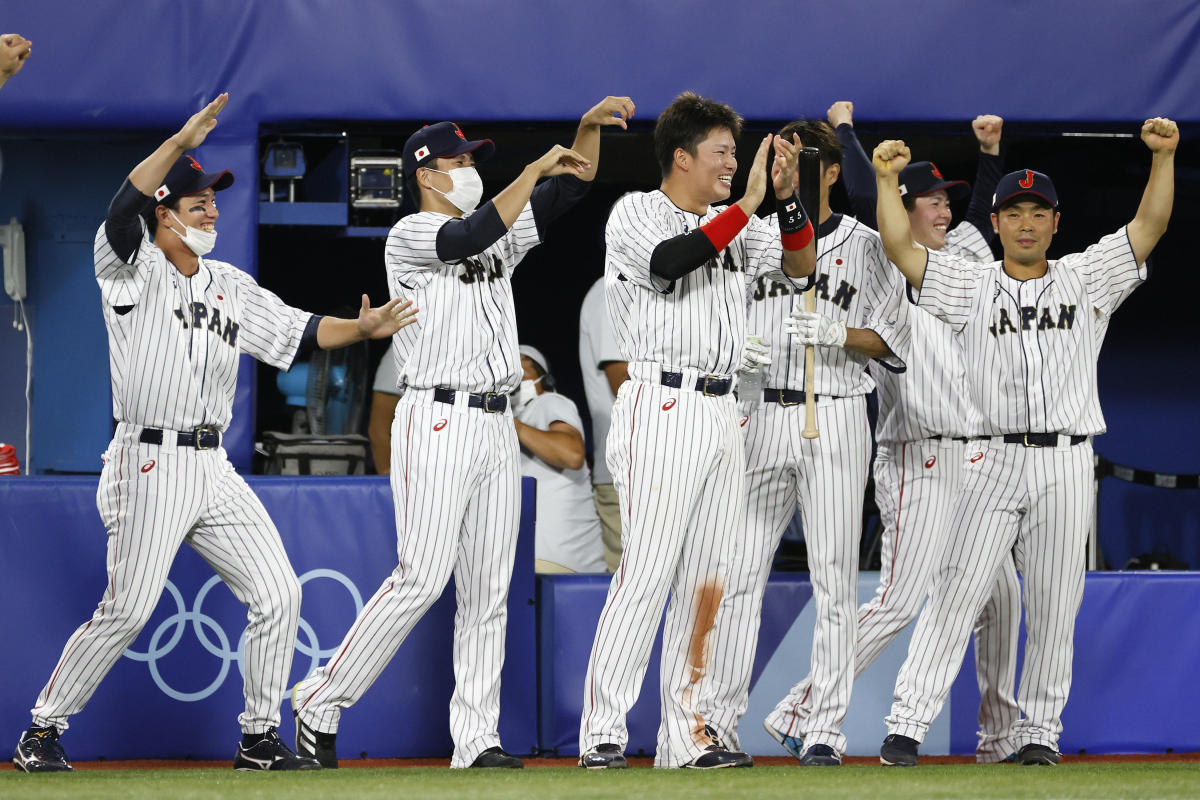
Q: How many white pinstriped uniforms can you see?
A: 6